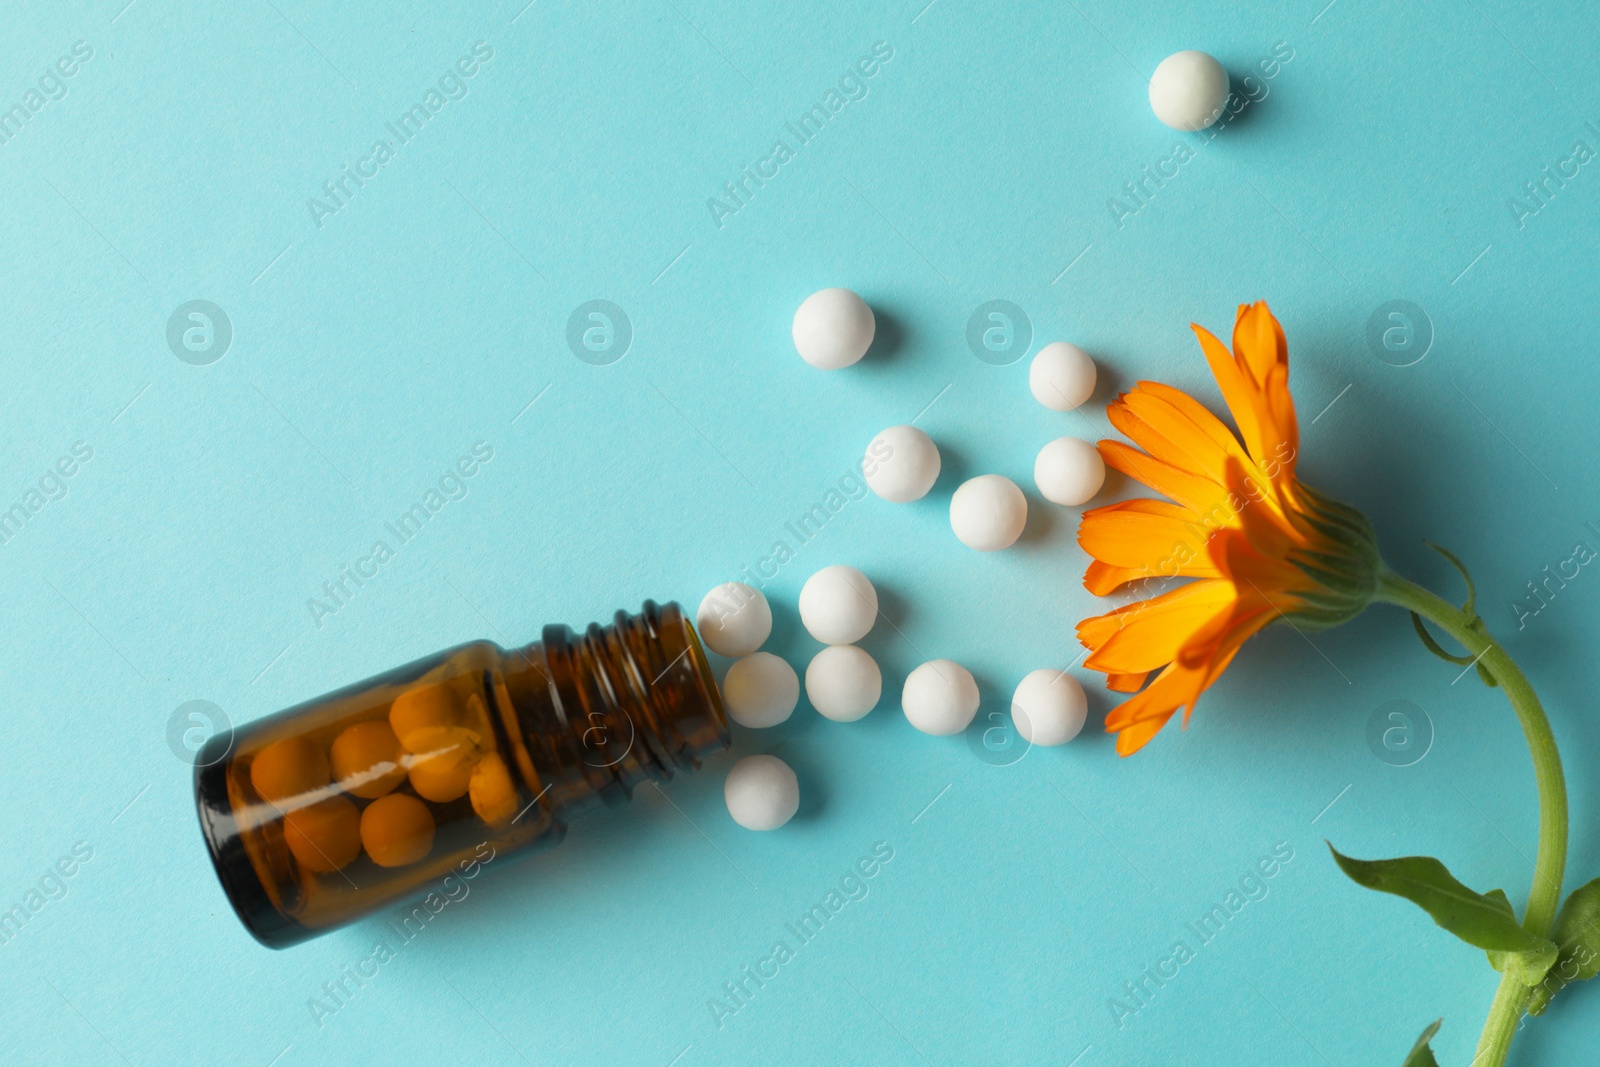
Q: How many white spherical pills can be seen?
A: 13